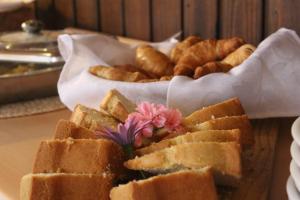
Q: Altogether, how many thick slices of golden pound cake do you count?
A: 10